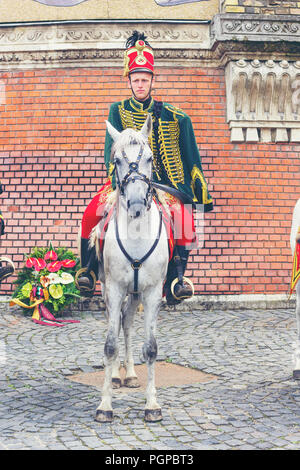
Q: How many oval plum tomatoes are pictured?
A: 0